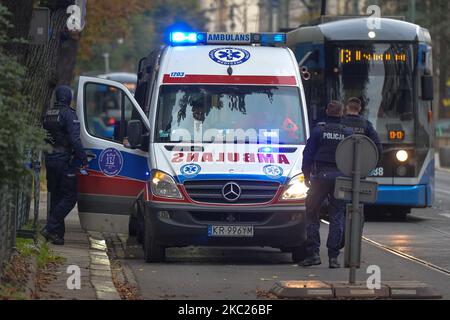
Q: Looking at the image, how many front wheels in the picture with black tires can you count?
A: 2